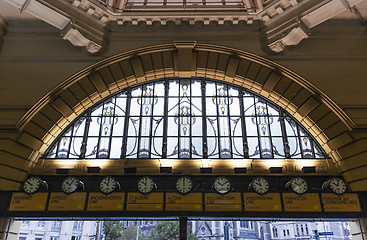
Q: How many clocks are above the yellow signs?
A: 9